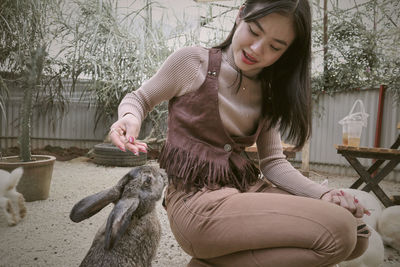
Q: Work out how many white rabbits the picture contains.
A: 4